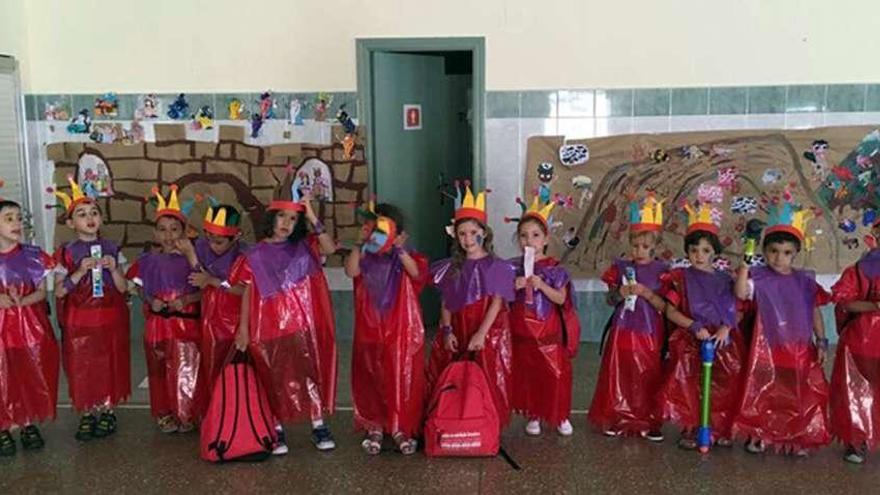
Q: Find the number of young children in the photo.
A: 12